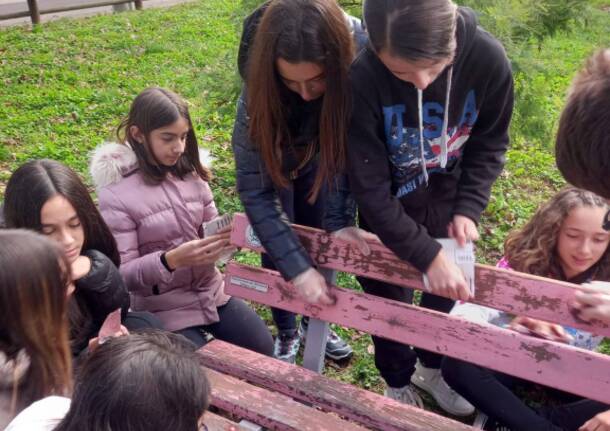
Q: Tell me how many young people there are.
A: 8